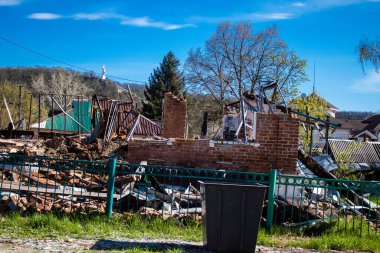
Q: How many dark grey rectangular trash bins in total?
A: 1